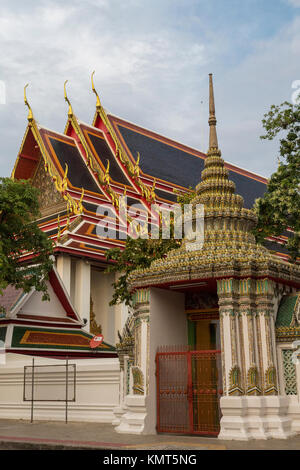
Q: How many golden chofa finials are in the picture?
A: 3